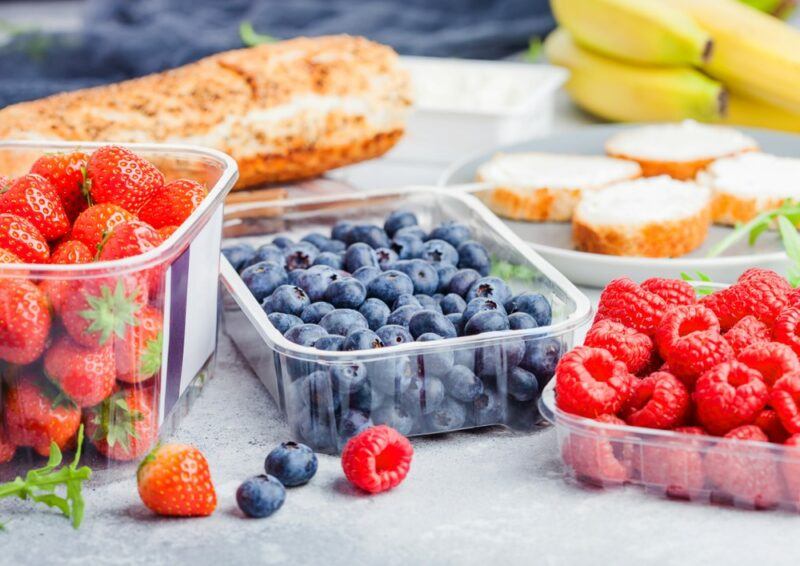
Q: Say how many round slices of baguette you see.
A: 4